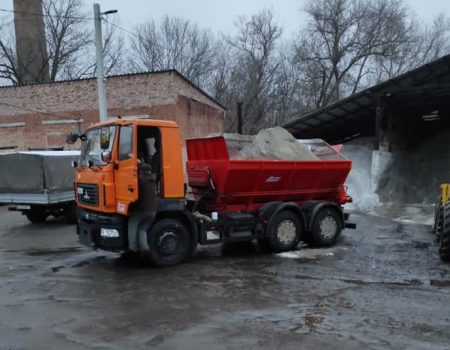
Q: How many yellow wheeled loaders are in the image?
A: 1